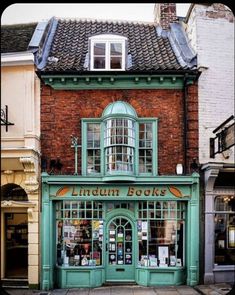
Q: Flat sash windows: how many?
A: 2